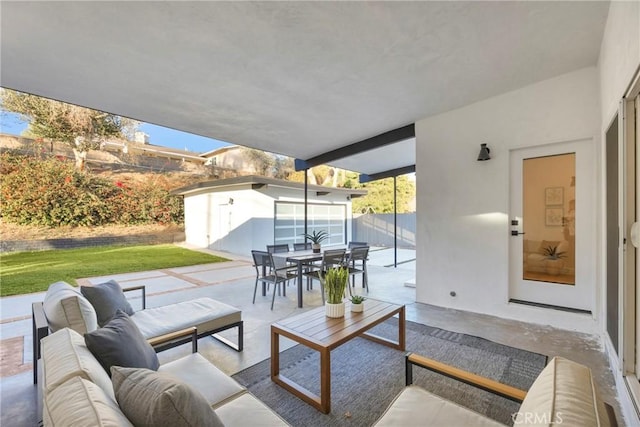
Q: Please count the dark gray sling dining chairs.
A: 6